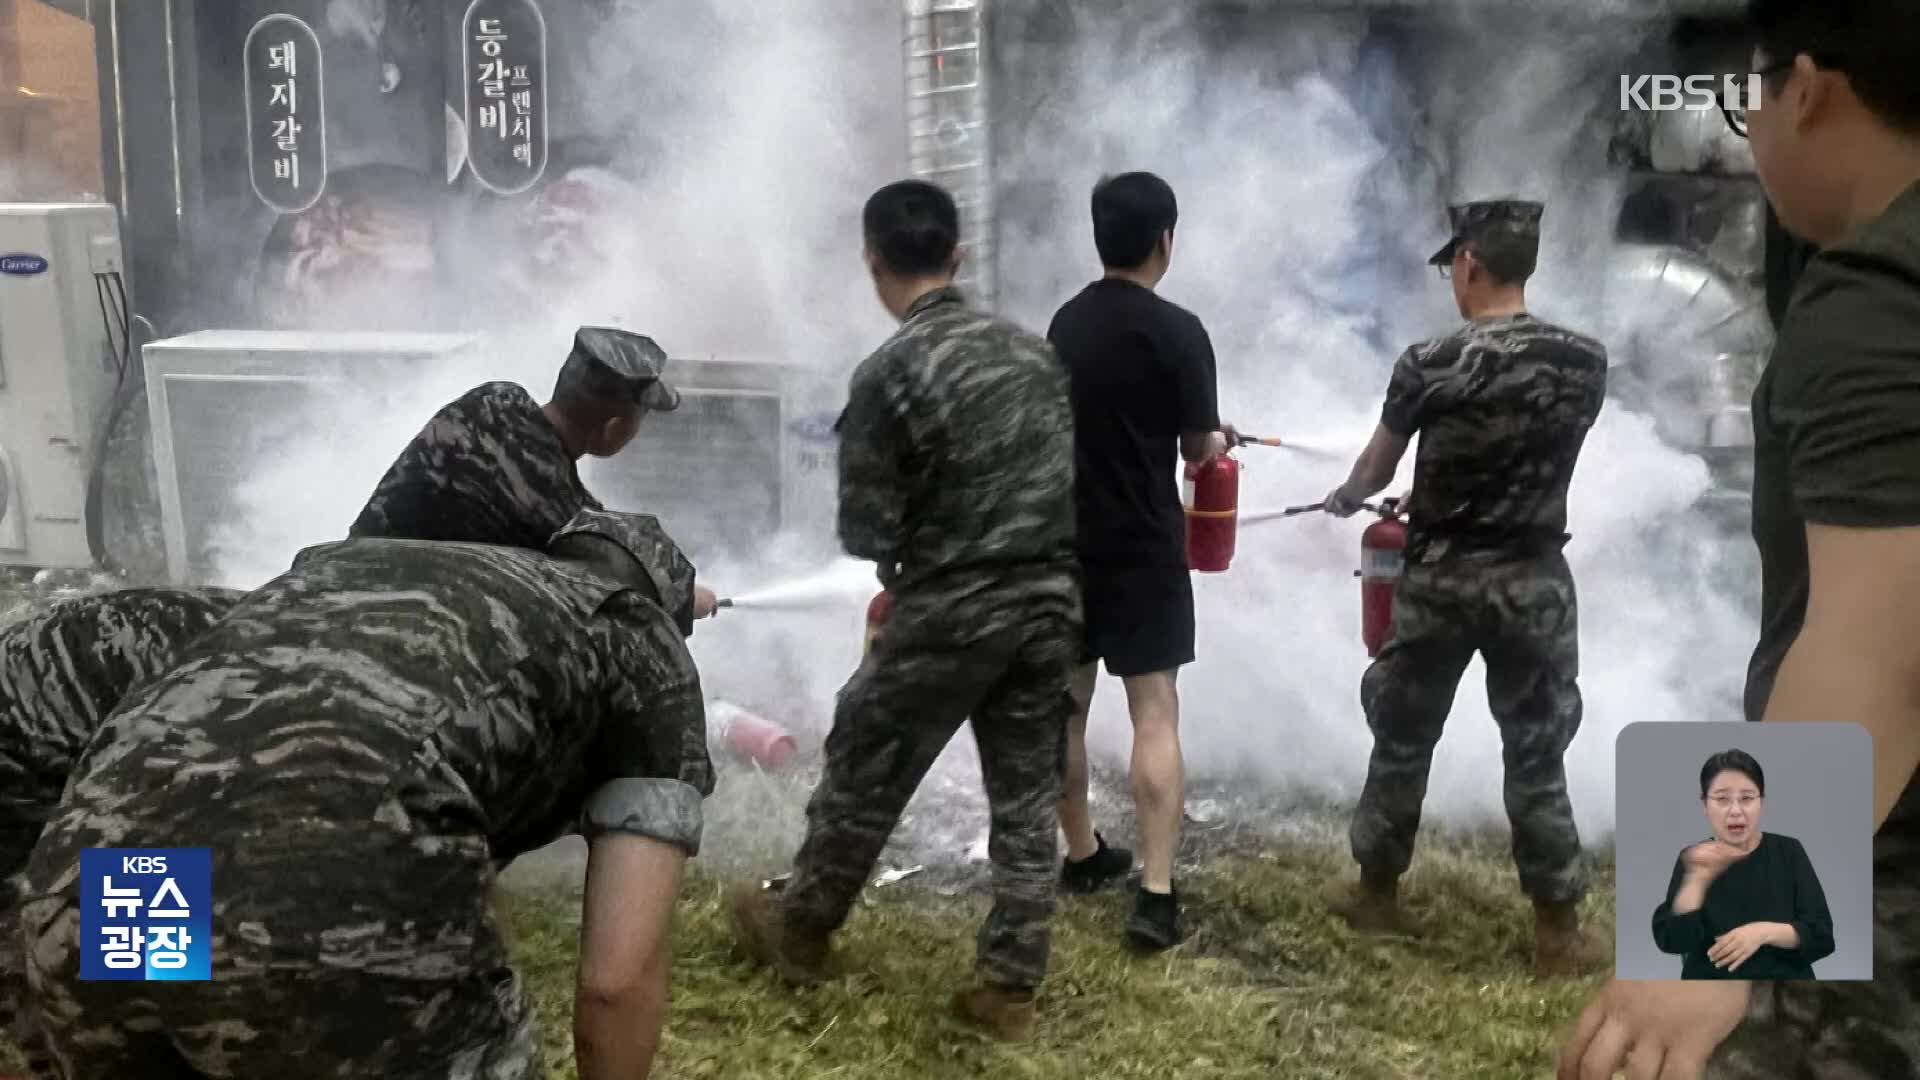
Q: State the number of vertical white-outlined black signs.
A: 2